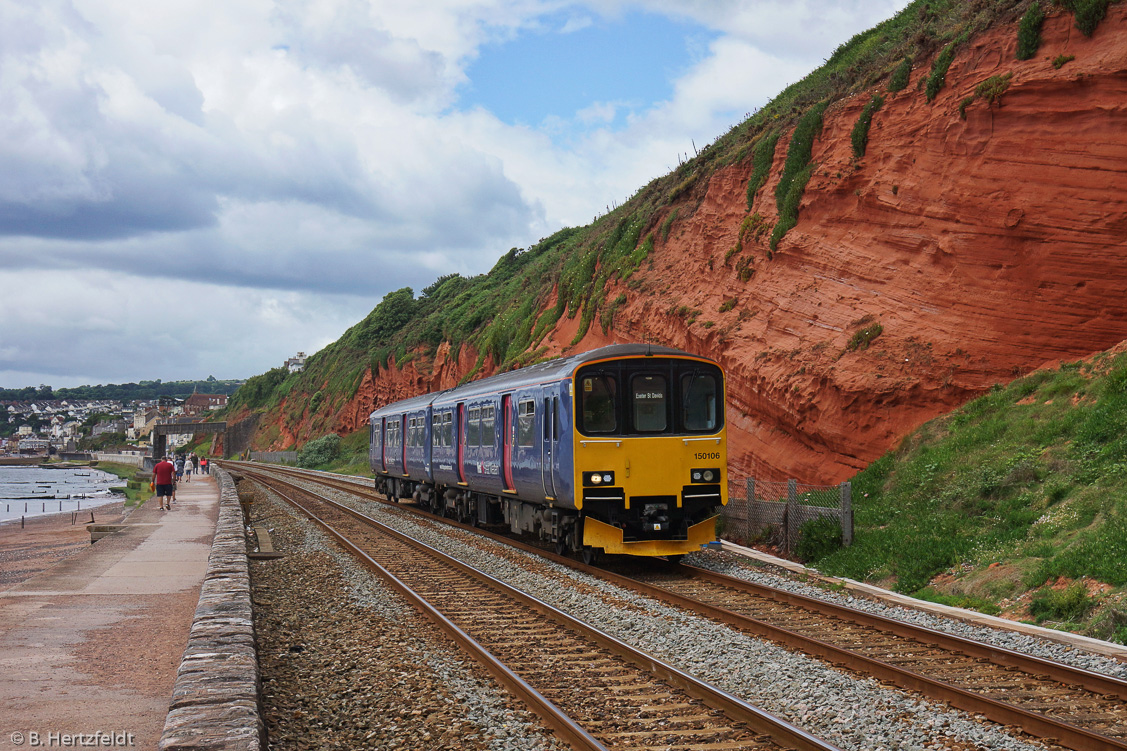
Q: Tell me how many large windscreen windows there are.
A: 3